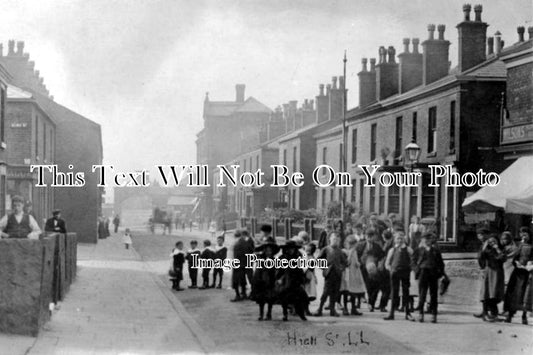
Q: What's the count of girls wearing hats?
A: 2